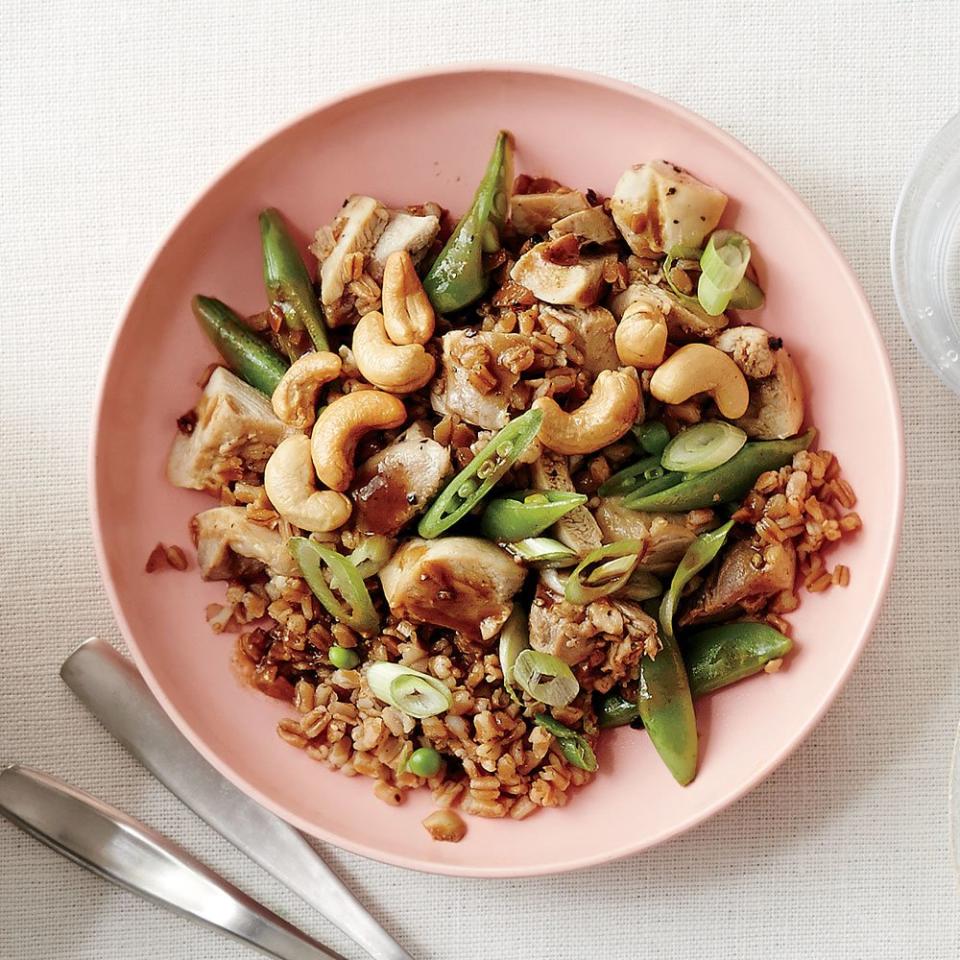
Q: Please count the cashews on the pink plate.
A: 8